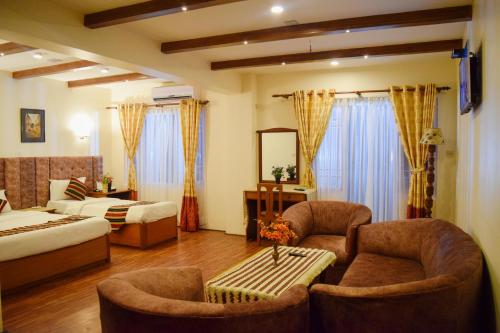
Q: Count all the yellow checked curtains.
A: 4